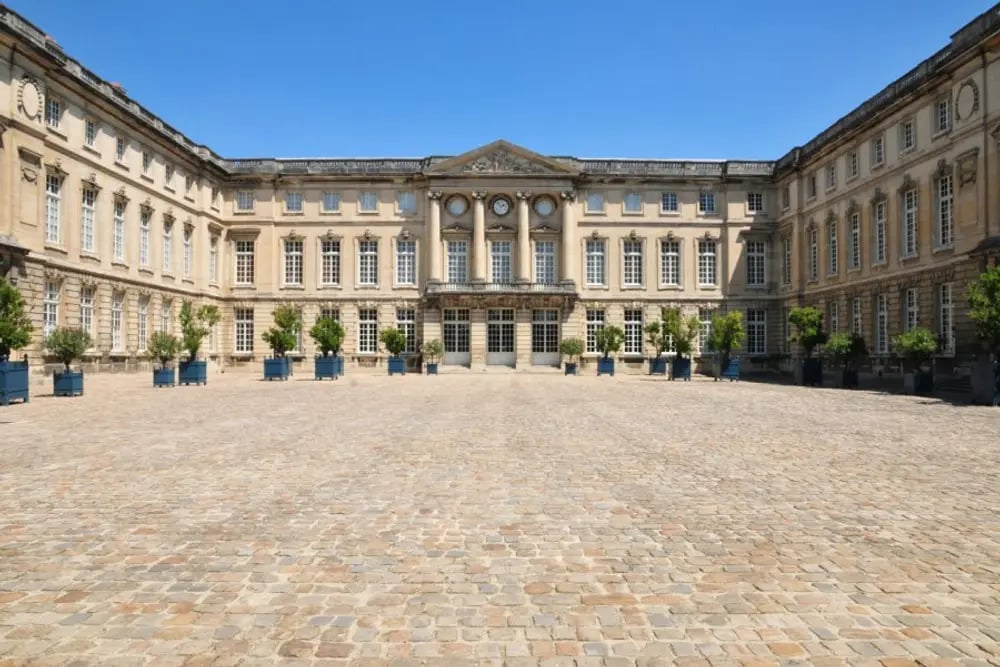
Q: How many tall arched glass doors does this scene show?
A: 3